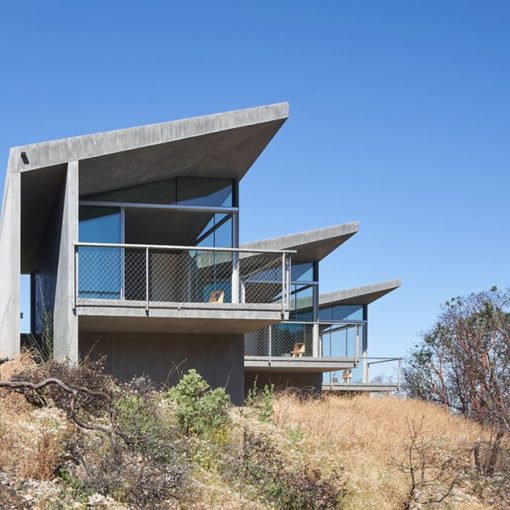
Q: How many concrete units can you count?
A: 3